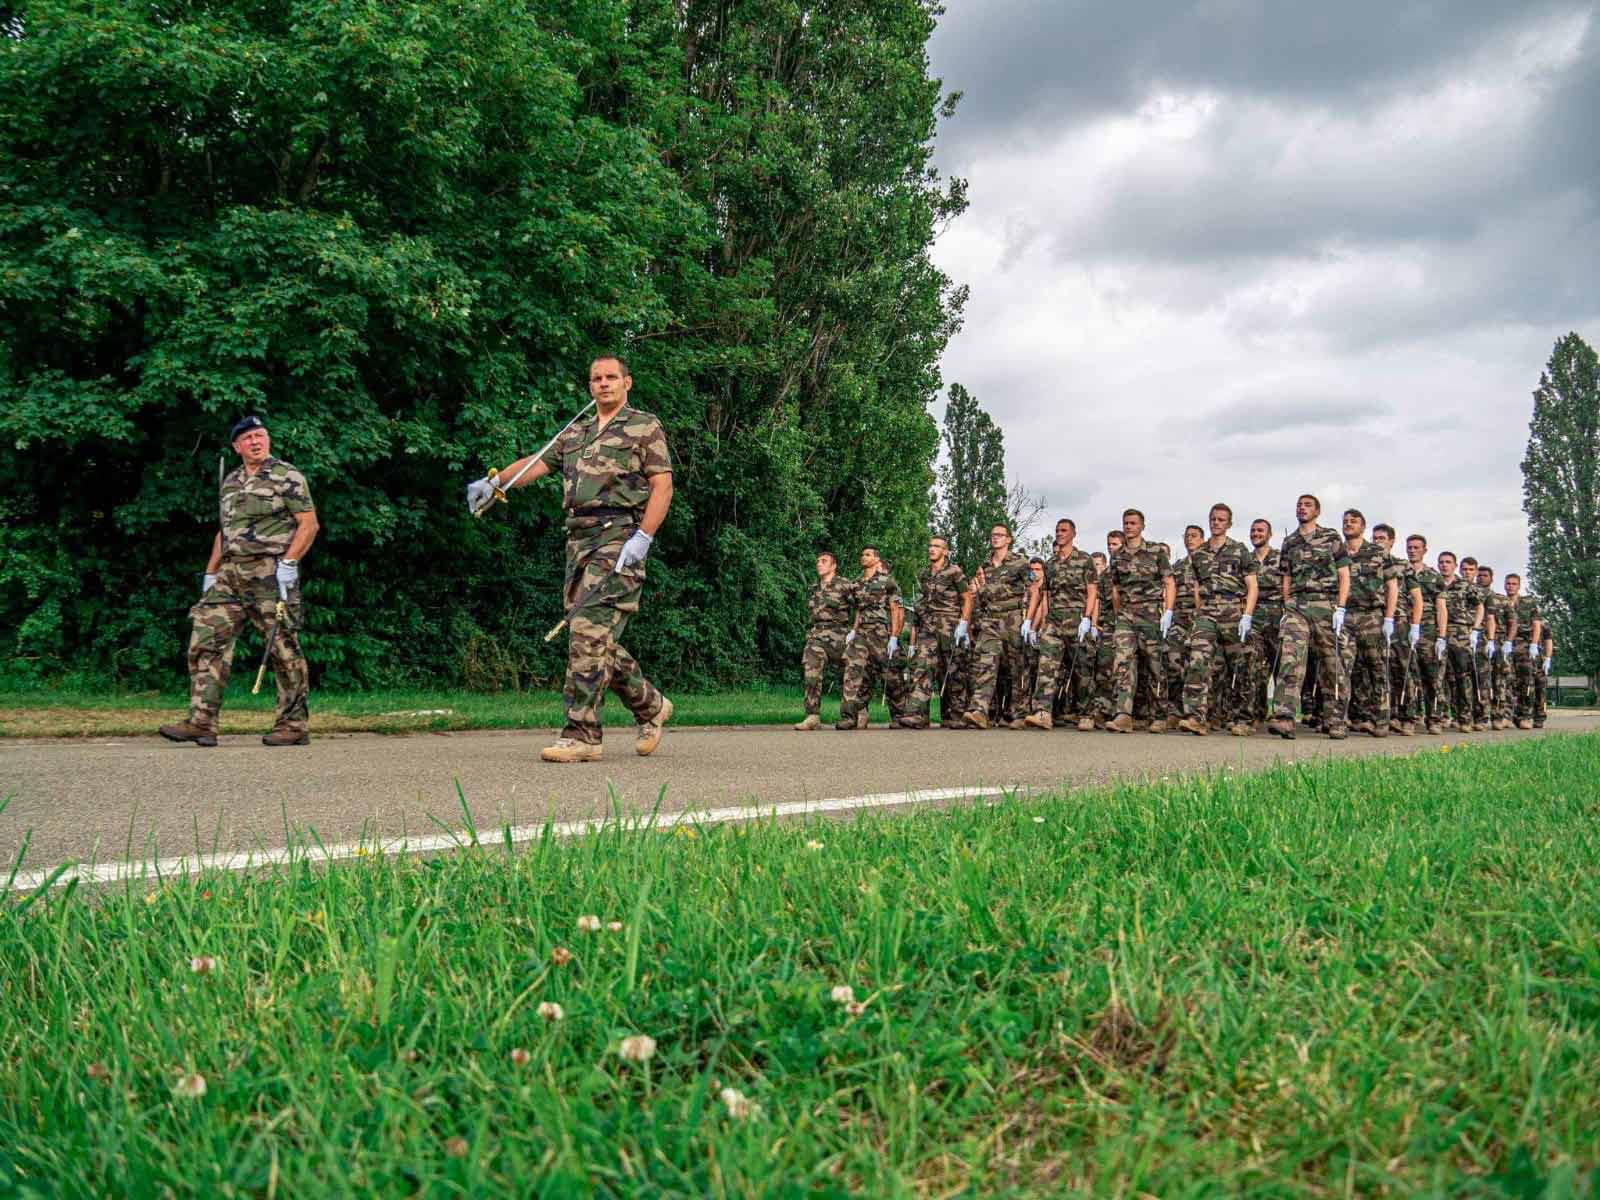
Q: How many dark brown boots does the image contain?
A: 2